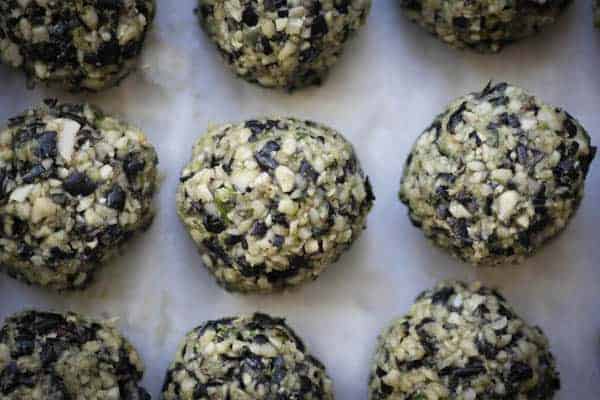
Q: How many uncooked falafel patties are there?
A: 9